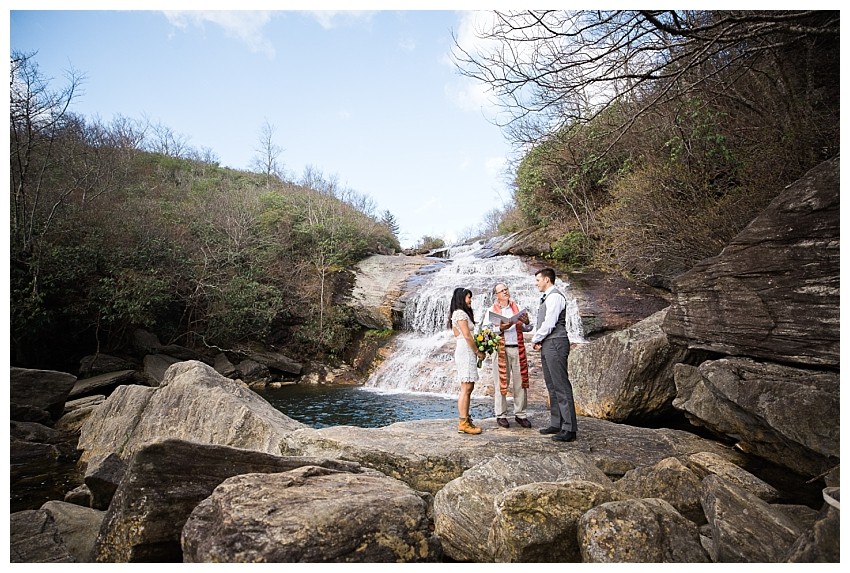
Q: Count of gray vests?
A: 1